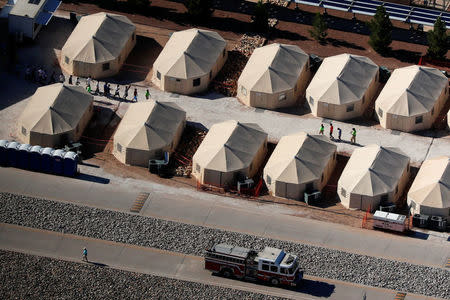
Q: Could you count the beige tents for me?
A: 11